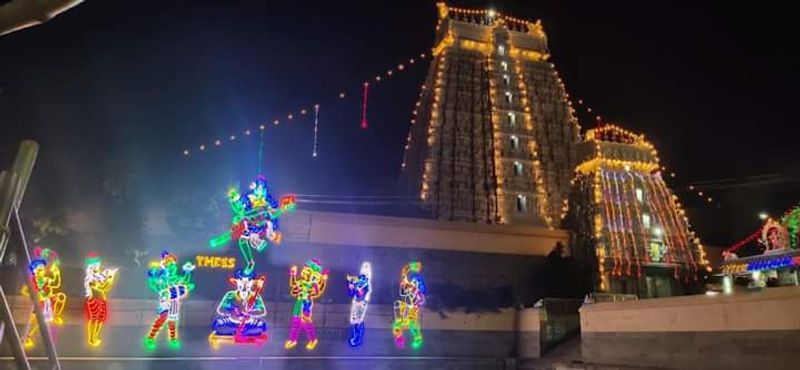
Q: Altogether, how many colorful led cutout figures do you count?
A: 8